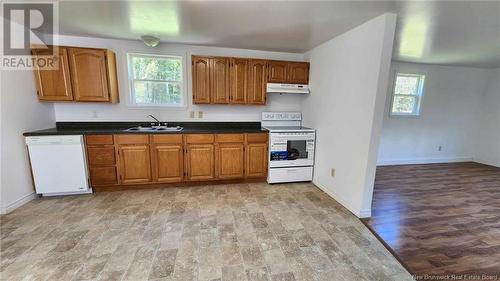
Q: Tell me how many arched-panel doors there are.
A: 8